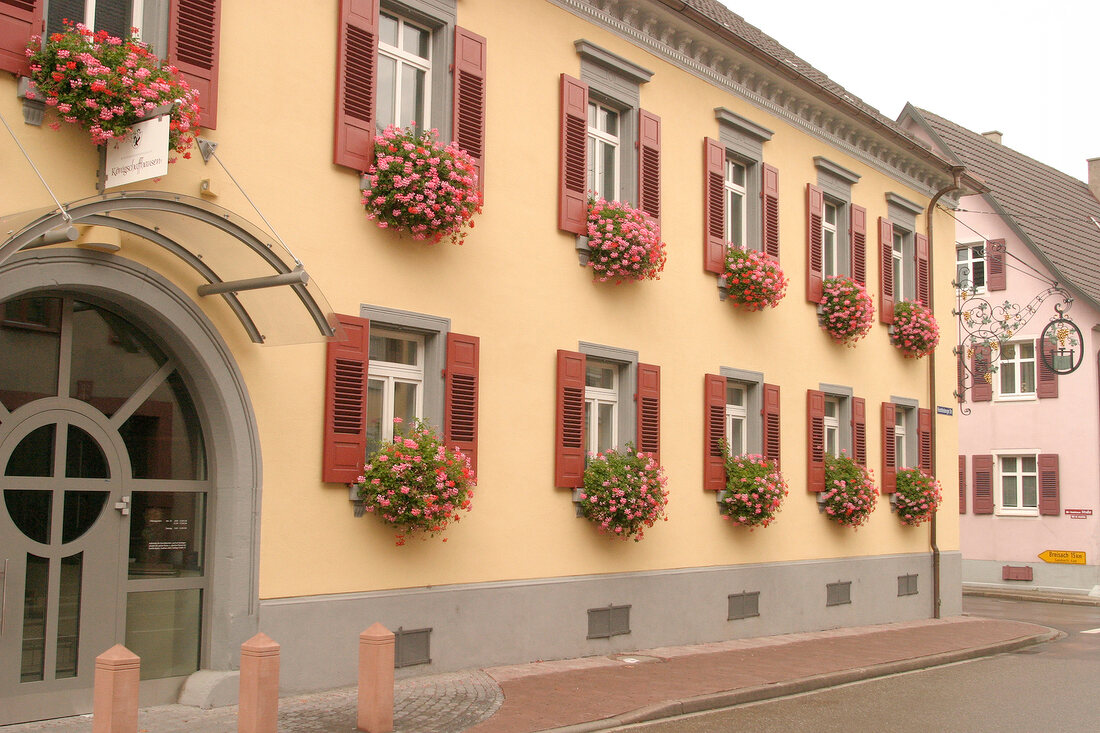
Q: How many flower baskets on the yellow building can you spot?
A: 11